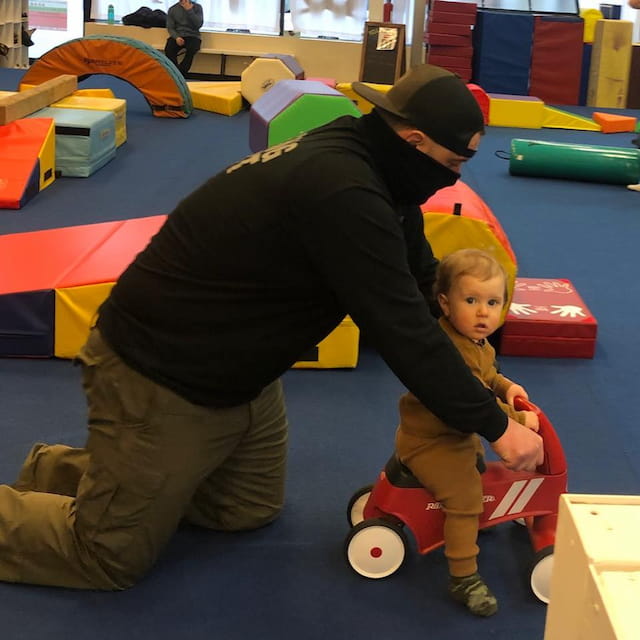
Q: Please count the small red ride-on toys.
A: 1